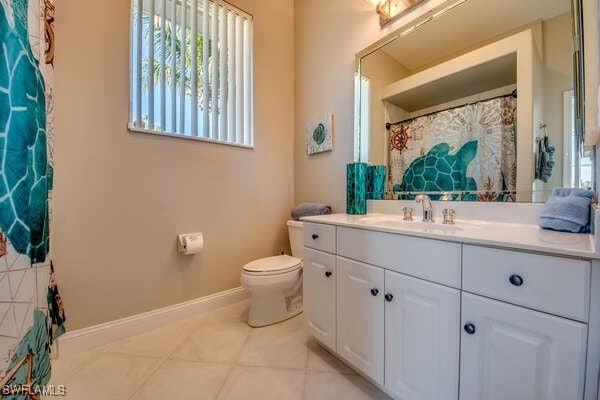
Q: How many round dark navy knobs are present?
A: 6